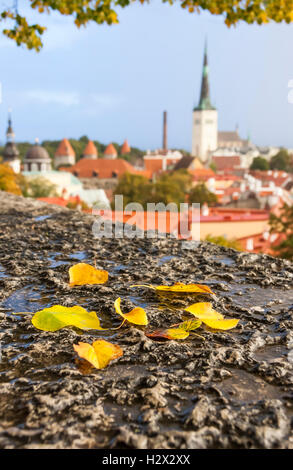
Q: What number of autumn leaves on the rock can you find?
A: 7